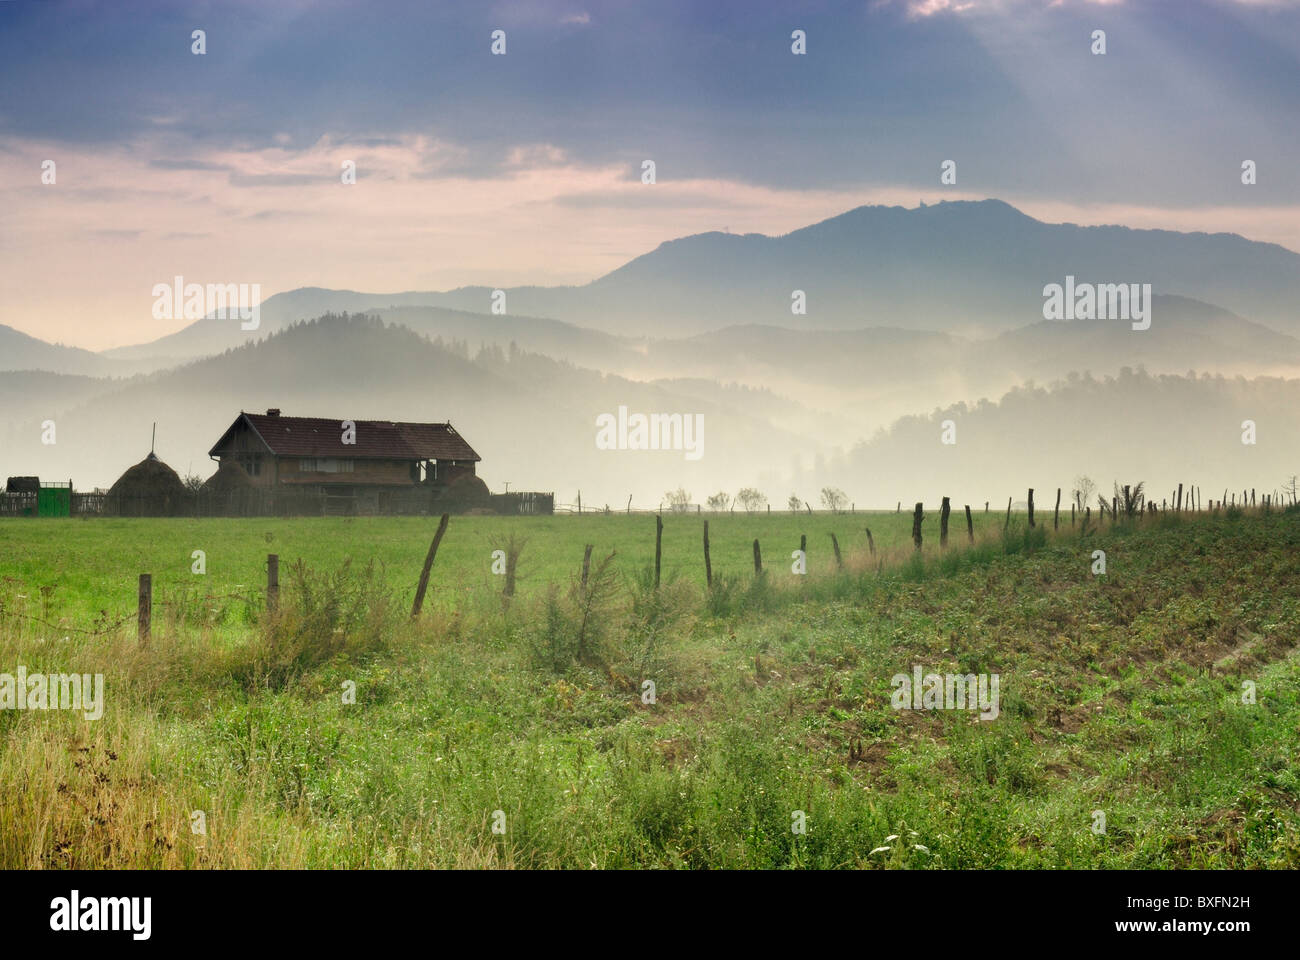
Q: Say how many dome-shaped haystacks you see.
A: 3